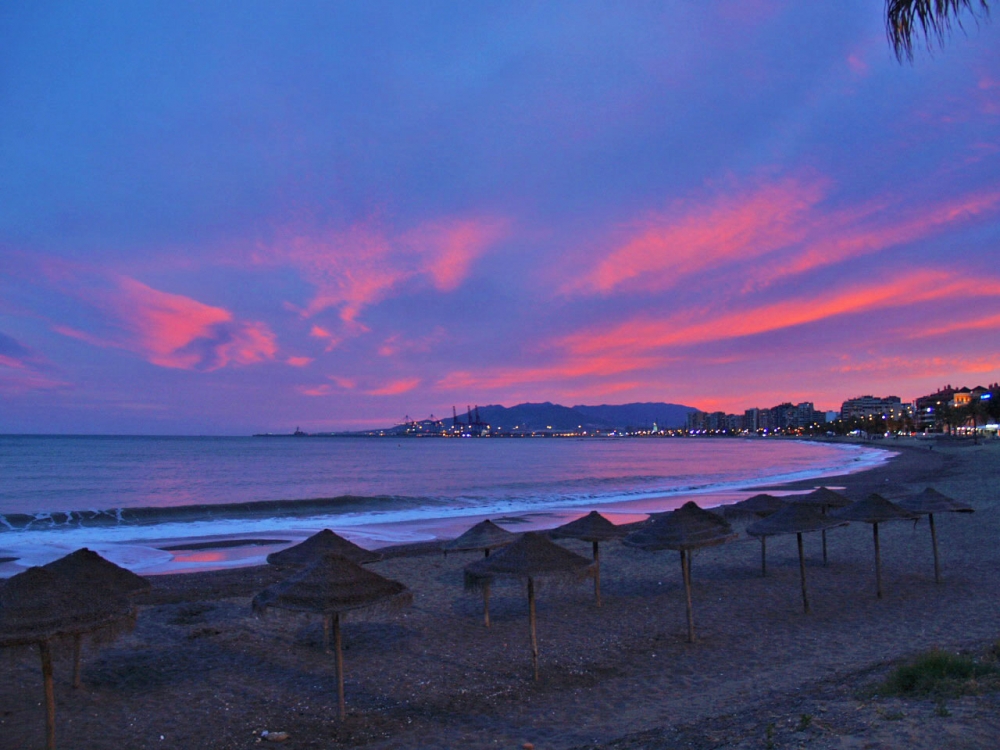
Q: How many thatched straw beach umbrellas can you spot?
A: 13